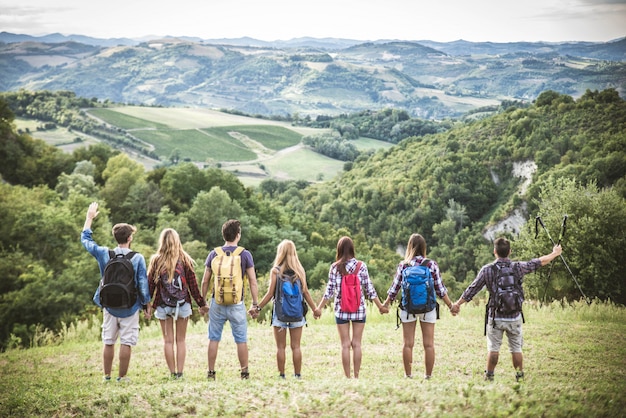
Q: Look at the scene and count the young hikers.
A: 7